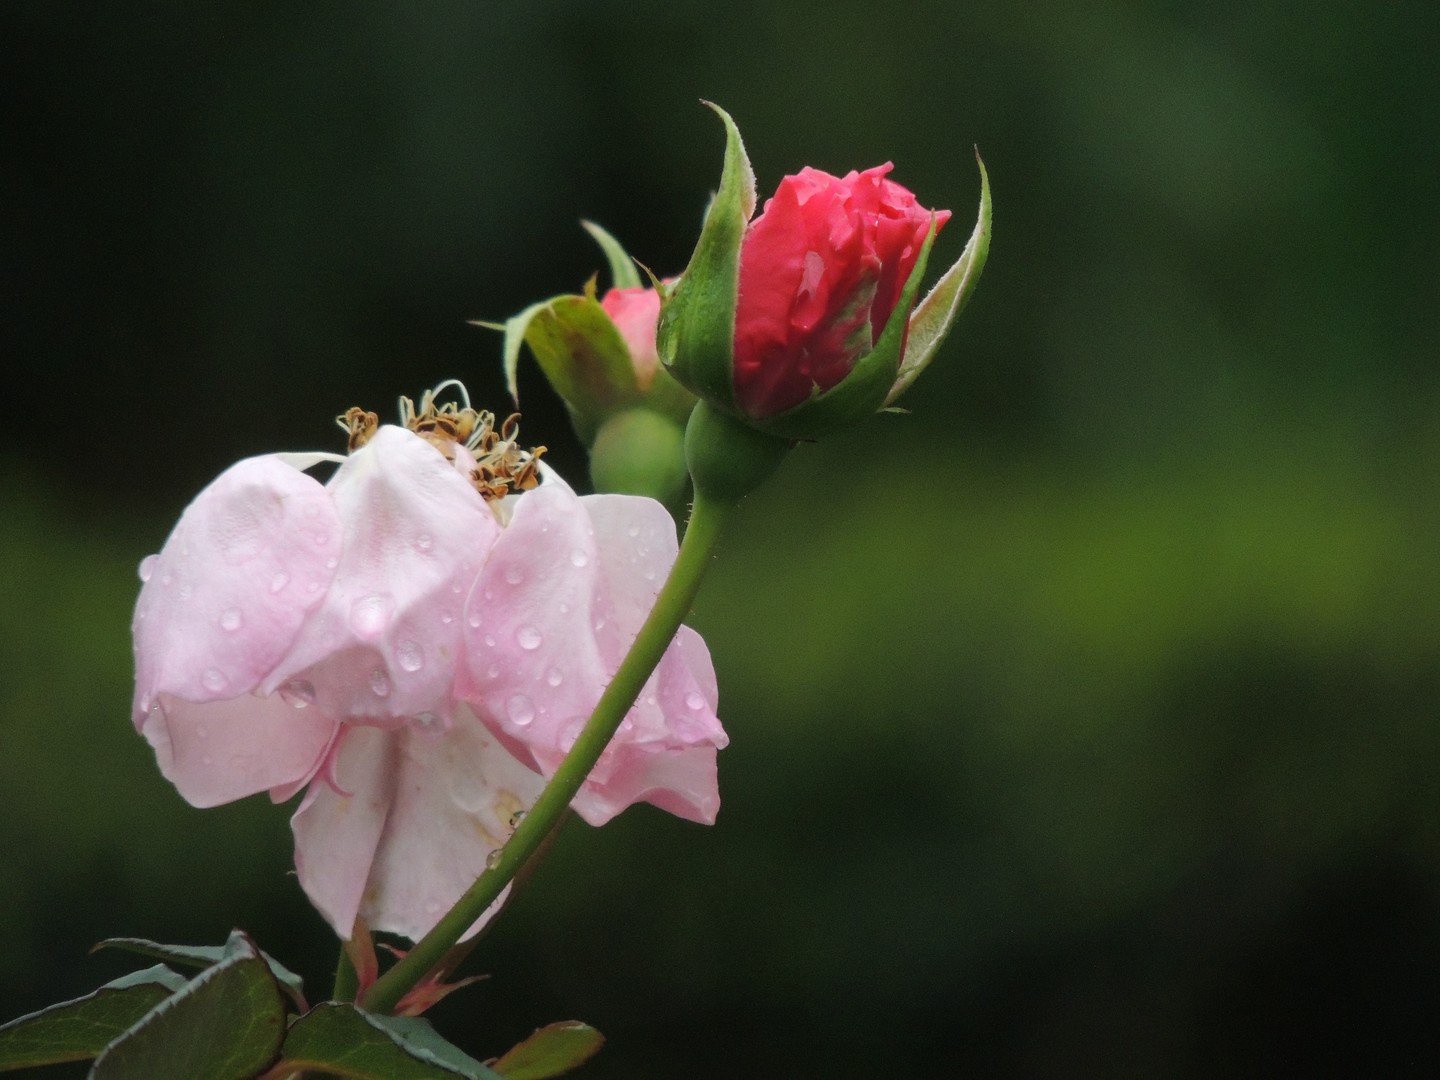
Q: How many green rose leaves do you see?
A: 5